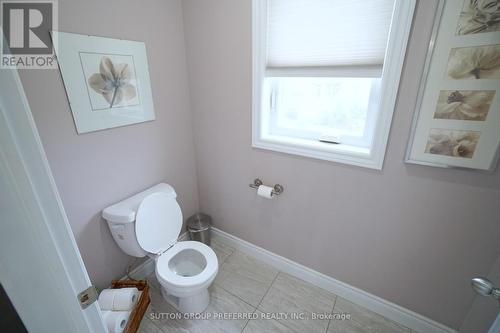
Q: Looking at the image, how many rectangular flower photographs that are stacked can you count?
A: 4